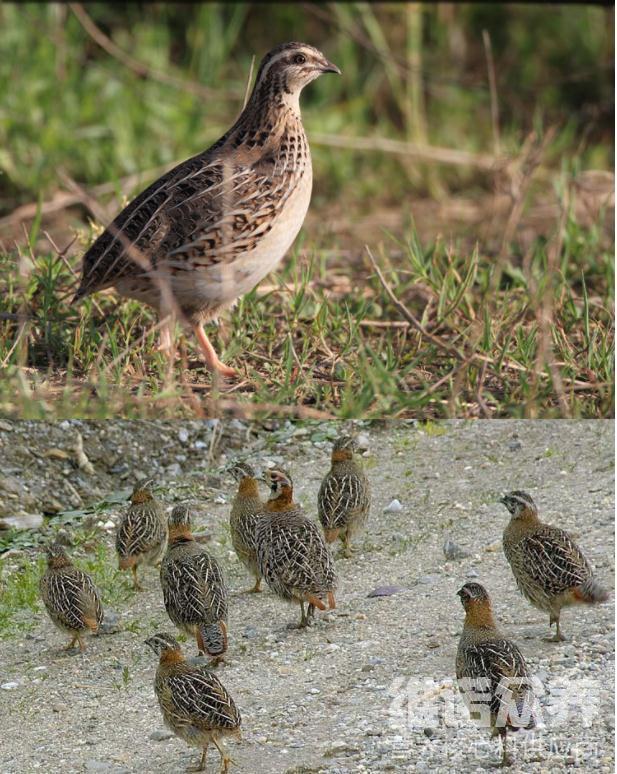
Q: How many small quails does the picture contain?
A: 9